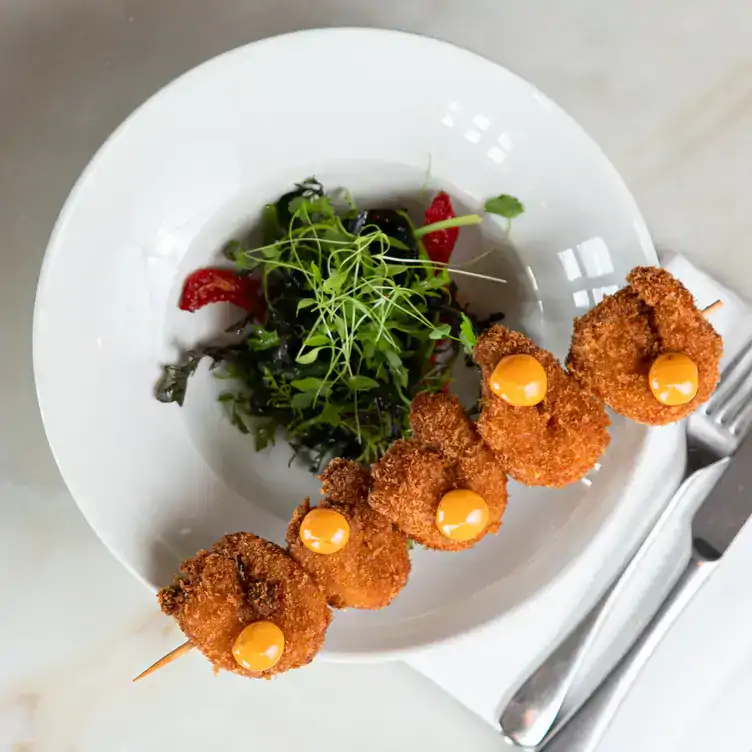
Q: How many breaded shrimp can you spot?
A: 5